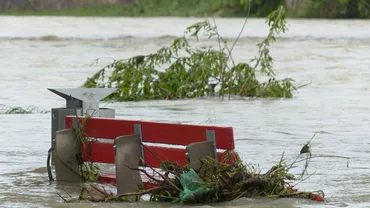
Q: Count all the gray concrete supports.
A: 3